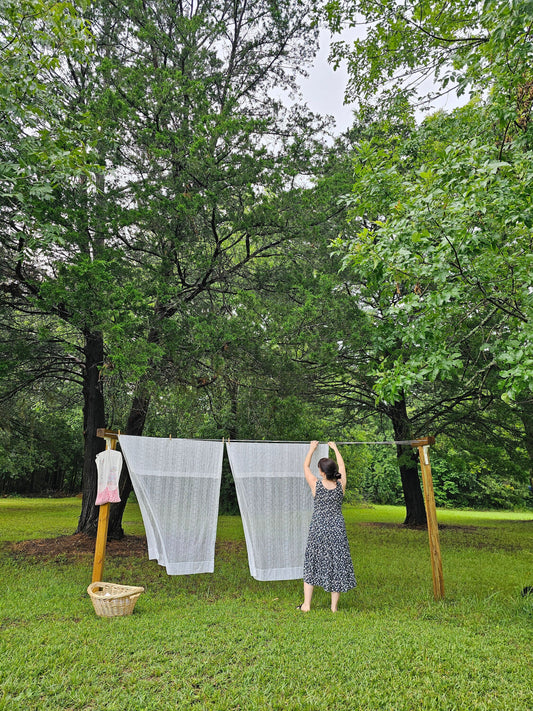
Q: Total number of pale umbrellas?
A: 0